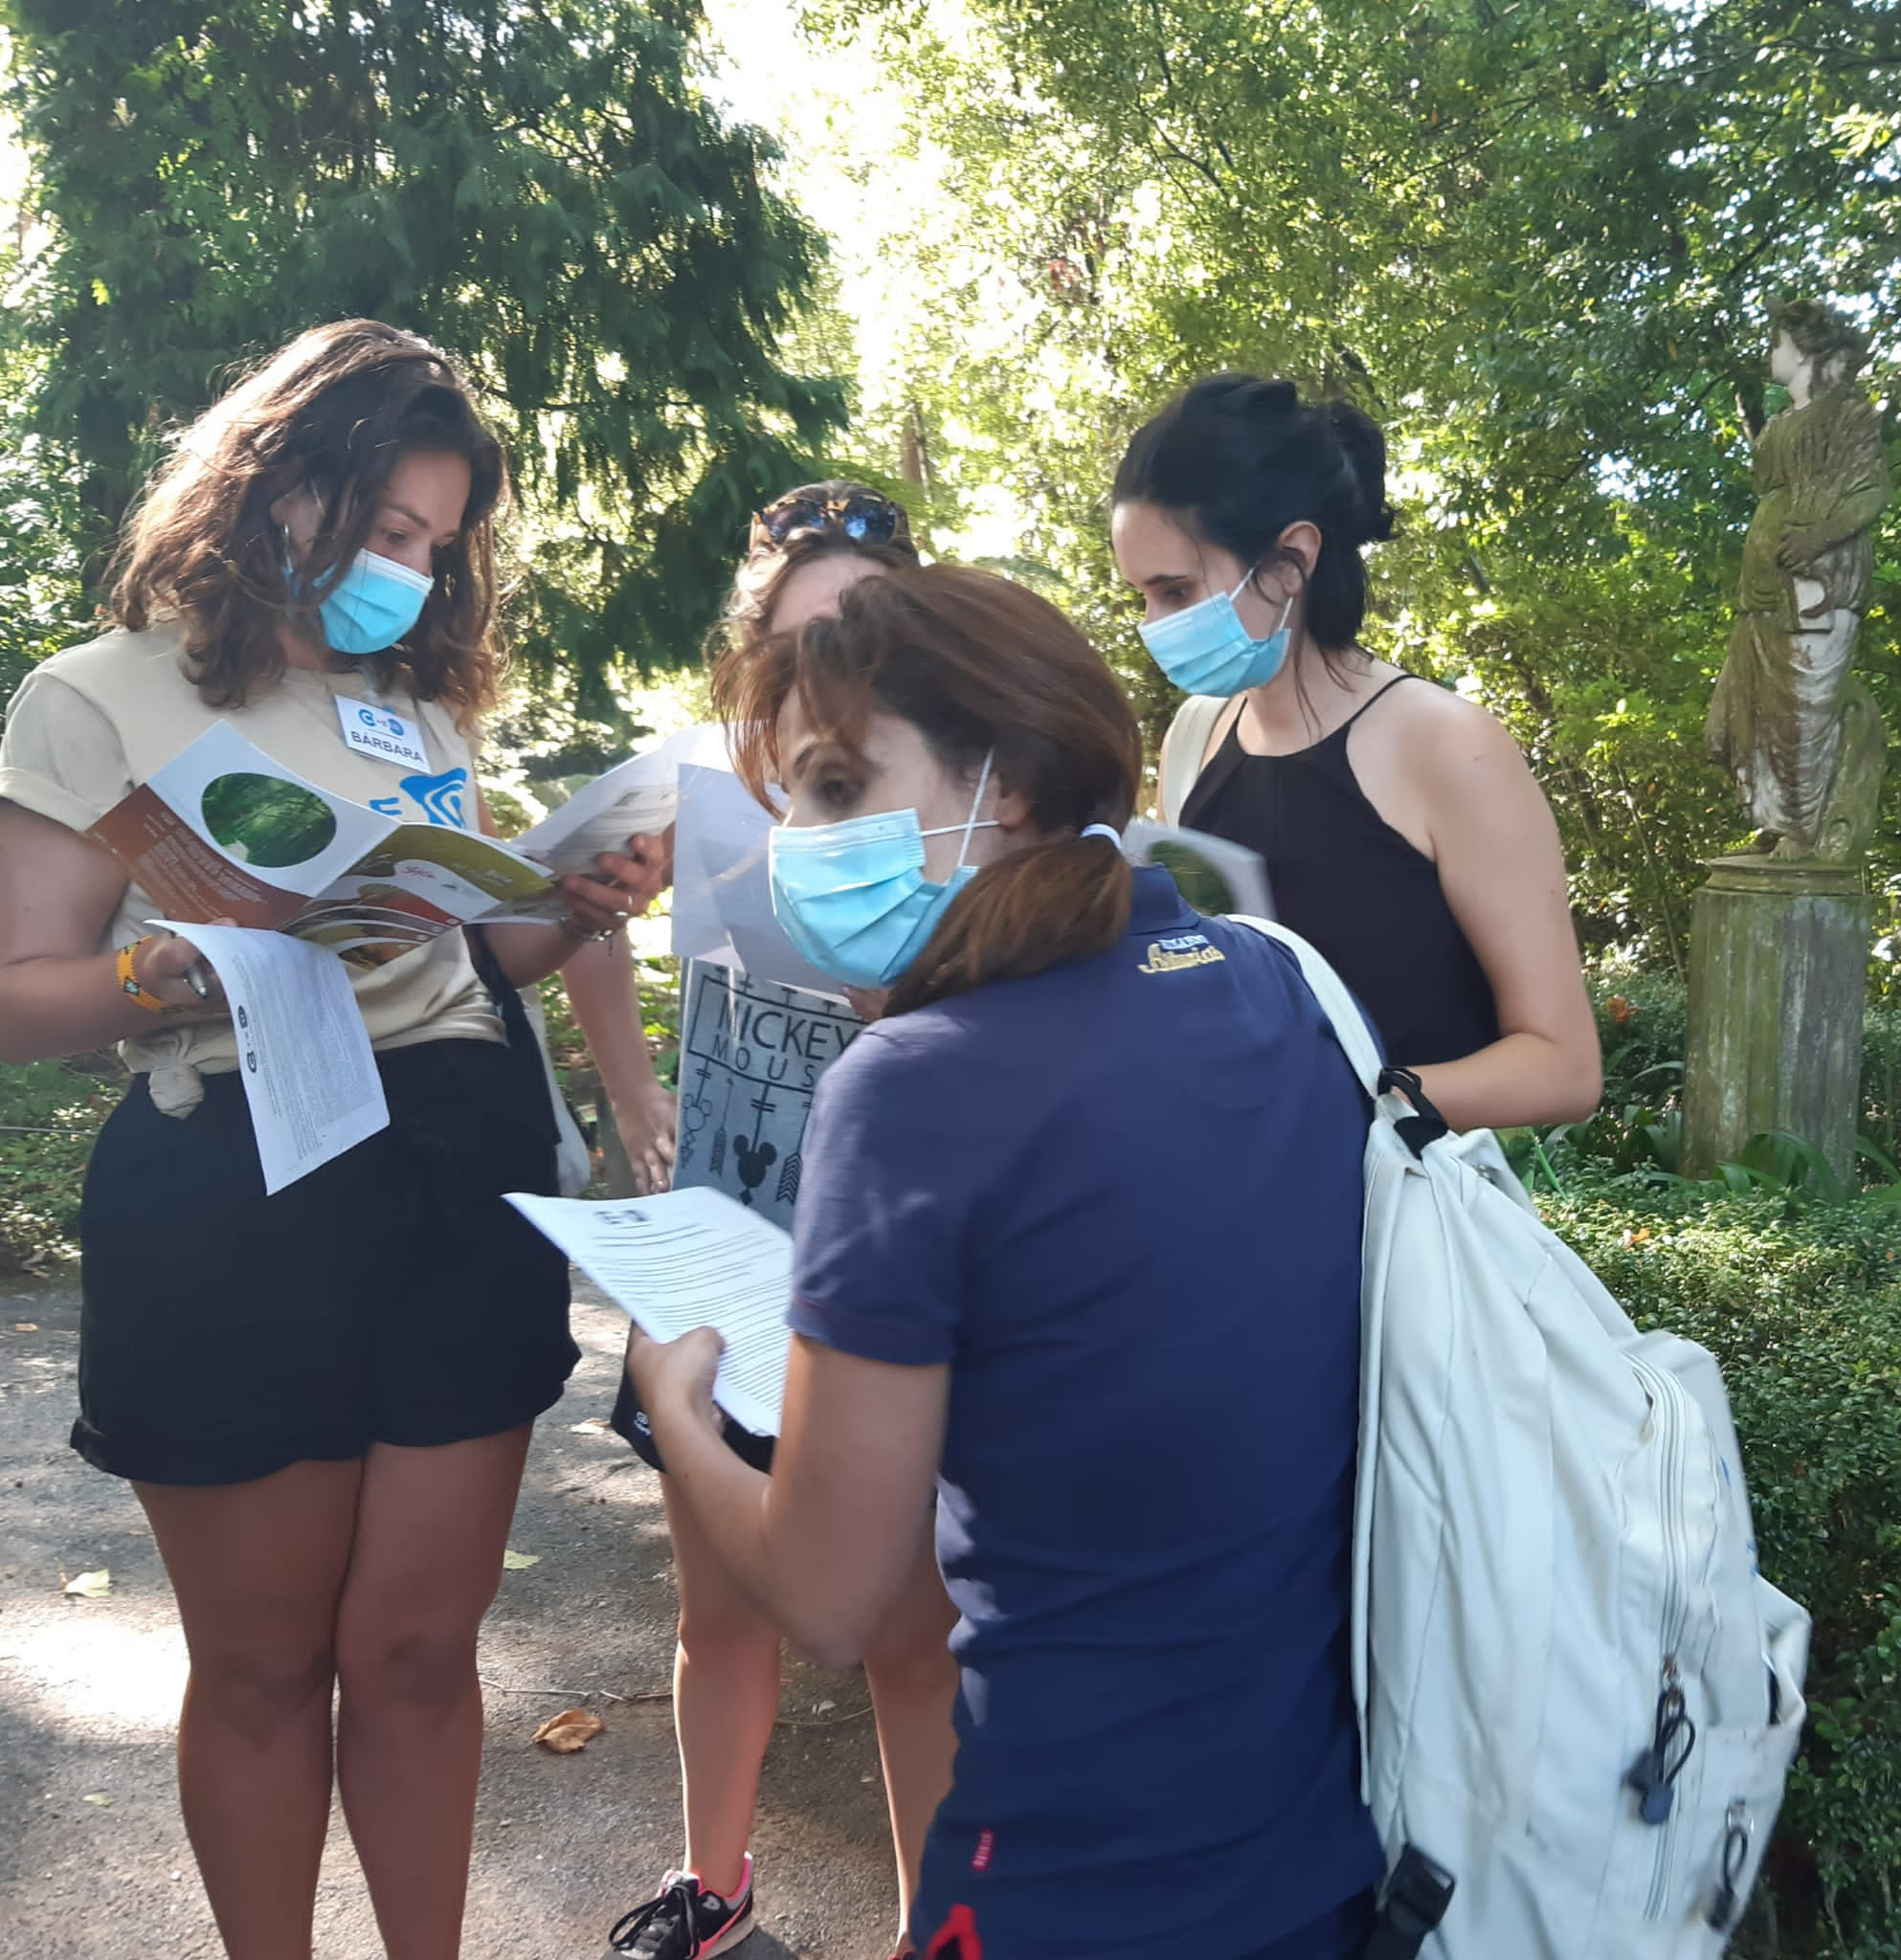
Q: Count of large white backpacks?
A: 1